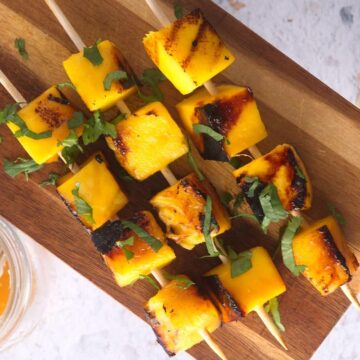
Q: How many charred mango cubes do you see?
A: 12